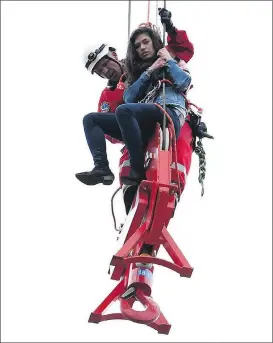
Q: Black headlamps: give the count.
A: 1